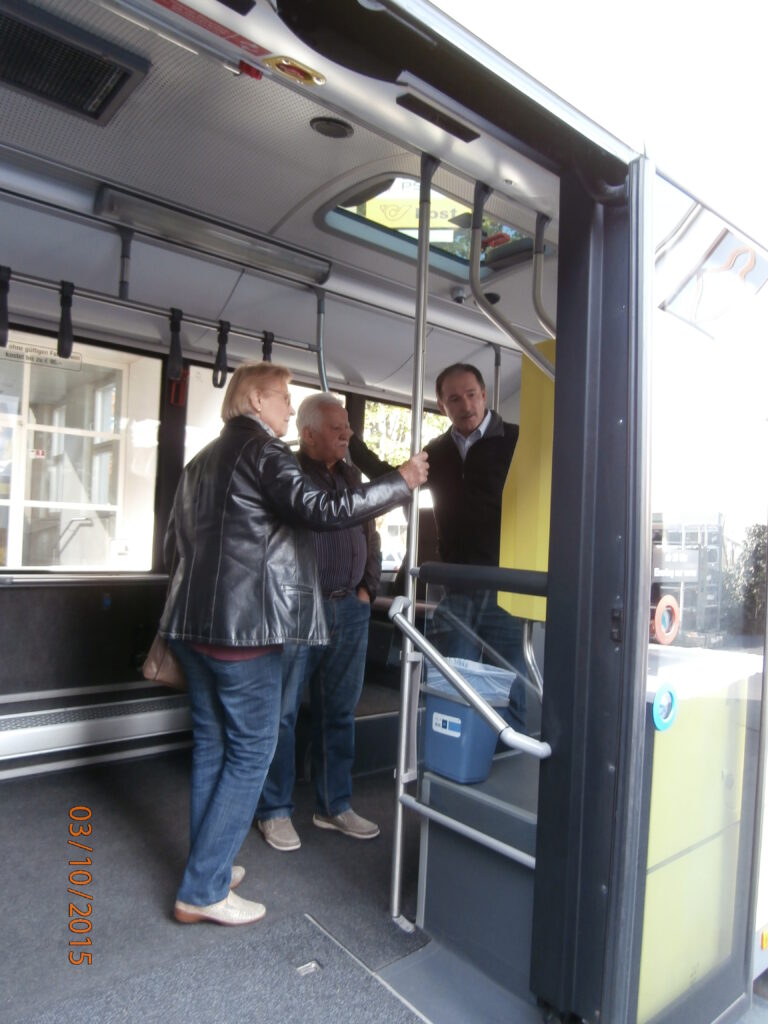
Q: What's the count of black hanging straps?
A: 5